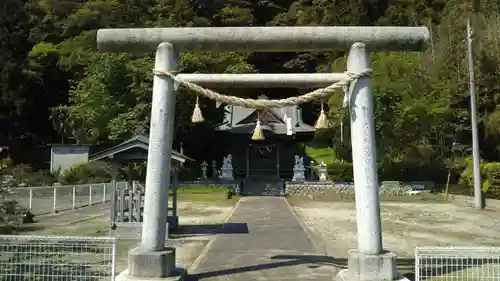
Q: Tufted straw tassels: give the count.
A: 3